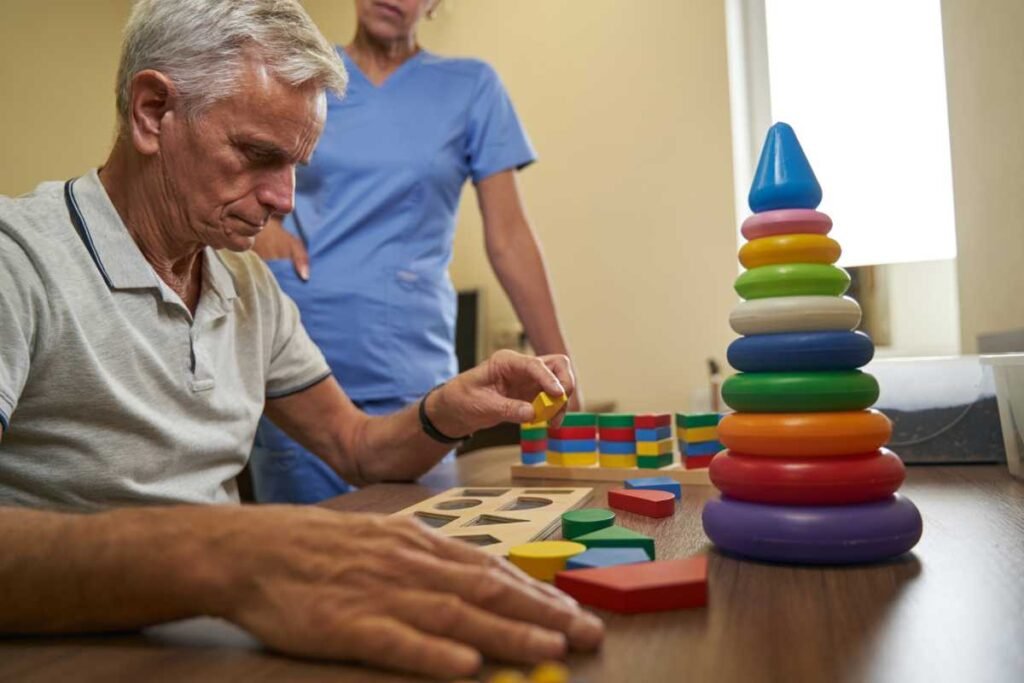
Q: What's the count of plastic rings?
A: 9